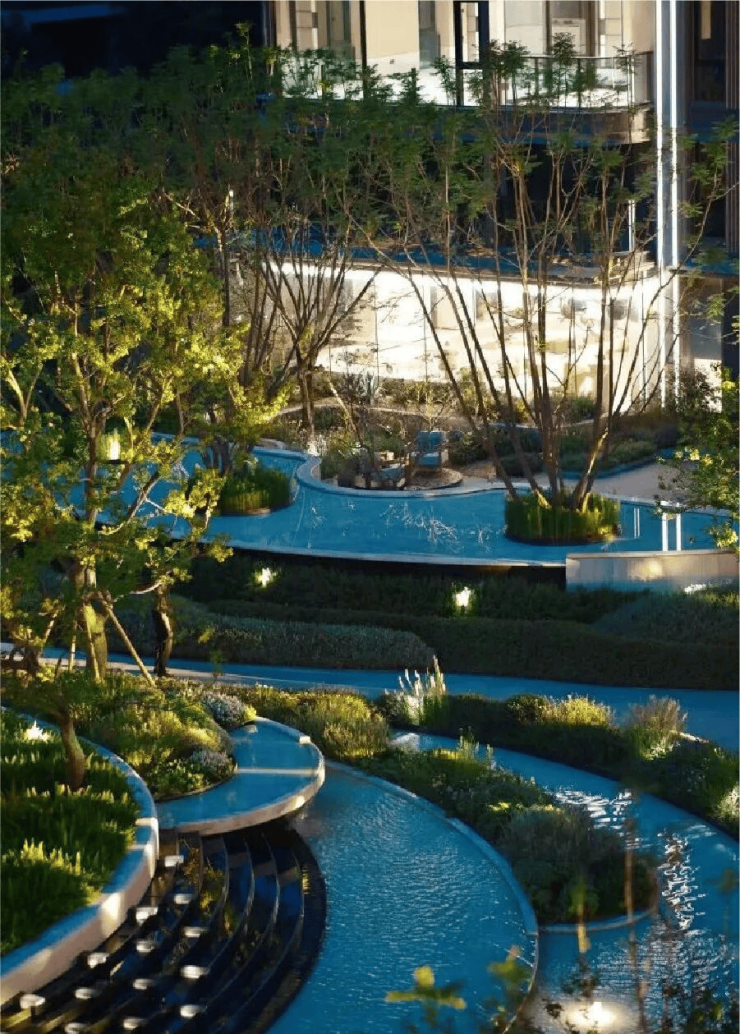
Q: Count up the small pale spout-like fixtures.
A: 13